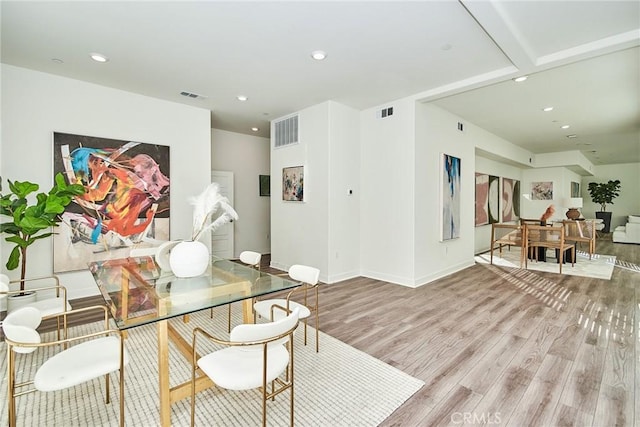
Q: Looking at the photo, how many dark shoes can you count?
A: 0